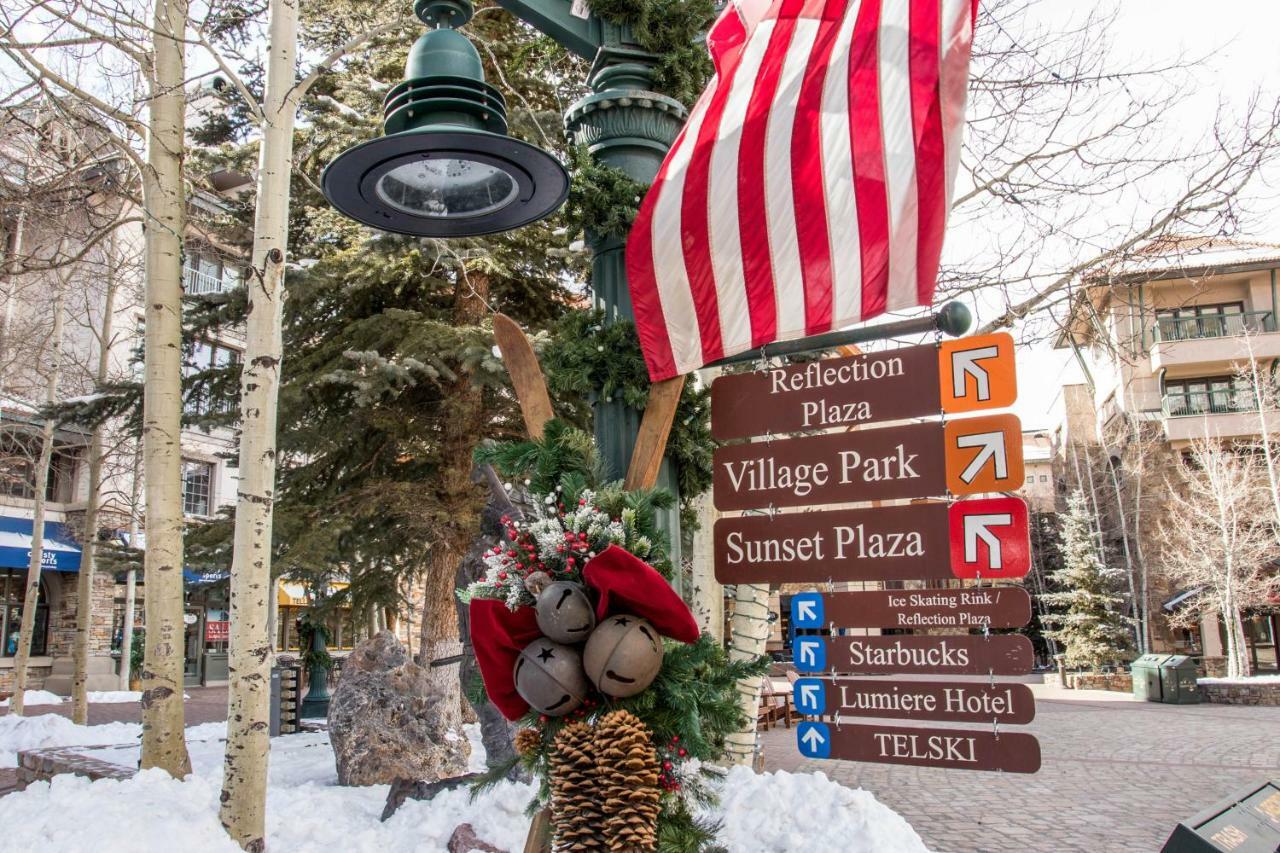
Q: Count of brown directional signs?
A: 7